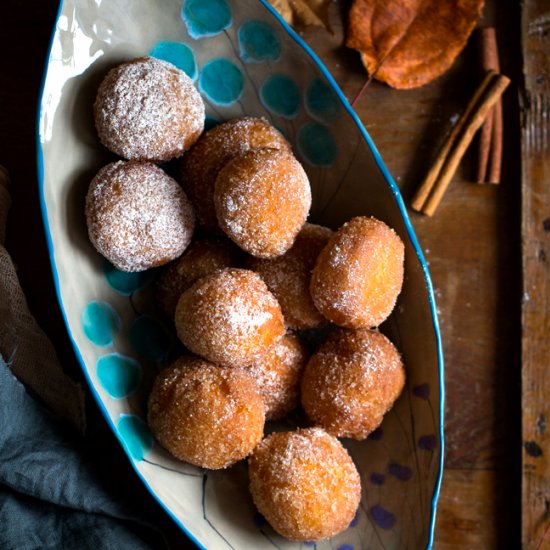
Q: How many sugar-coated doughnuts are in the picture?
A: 12